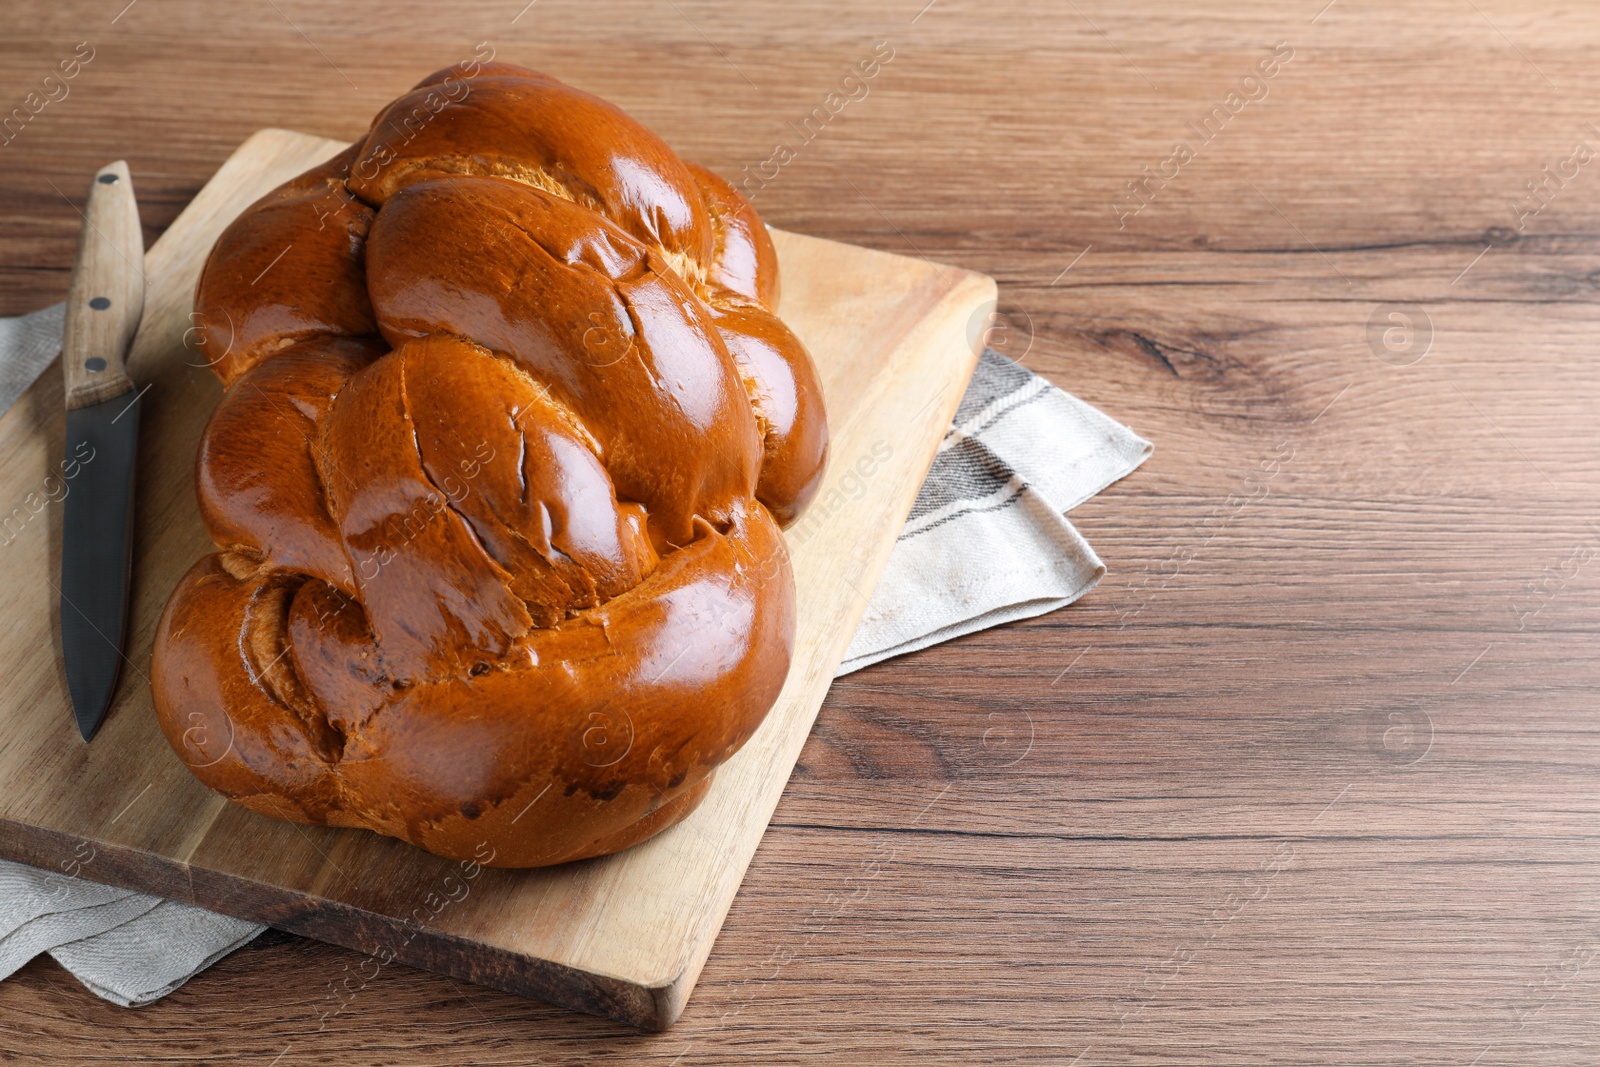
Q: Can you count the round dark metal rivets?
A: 3